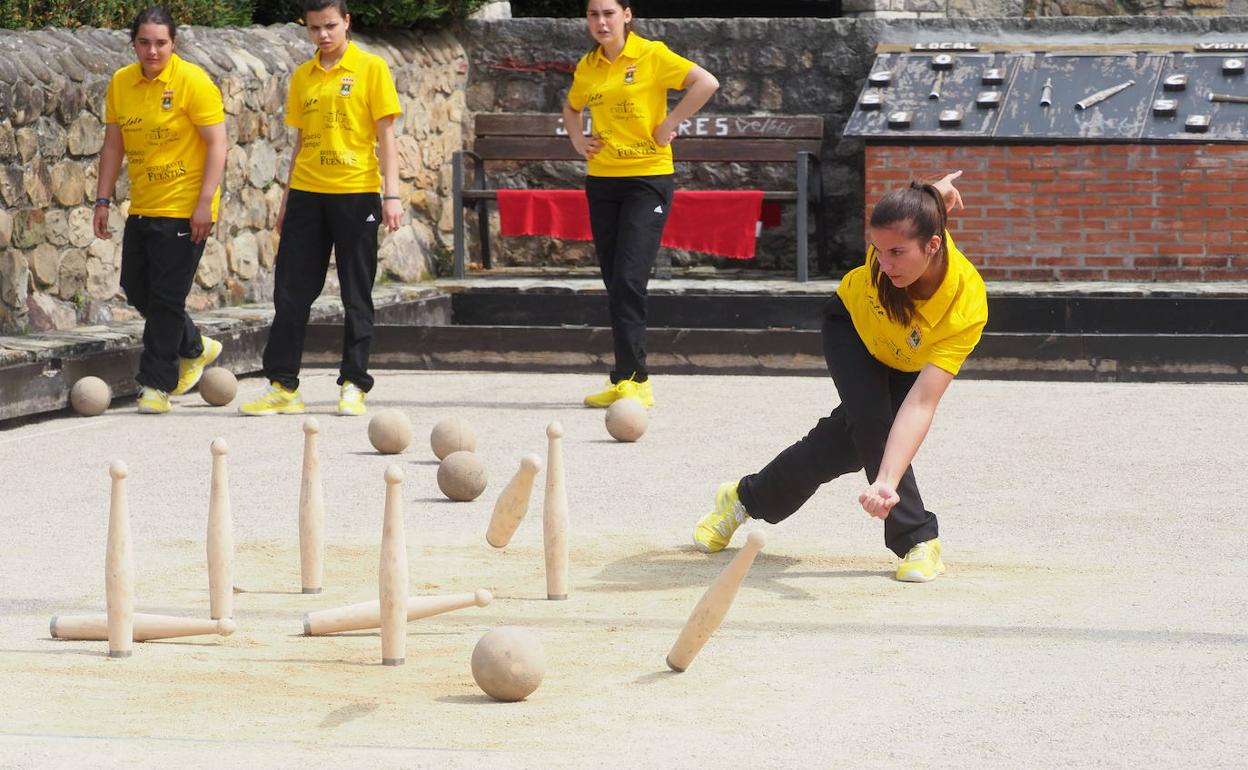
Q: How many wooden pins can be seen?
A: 9